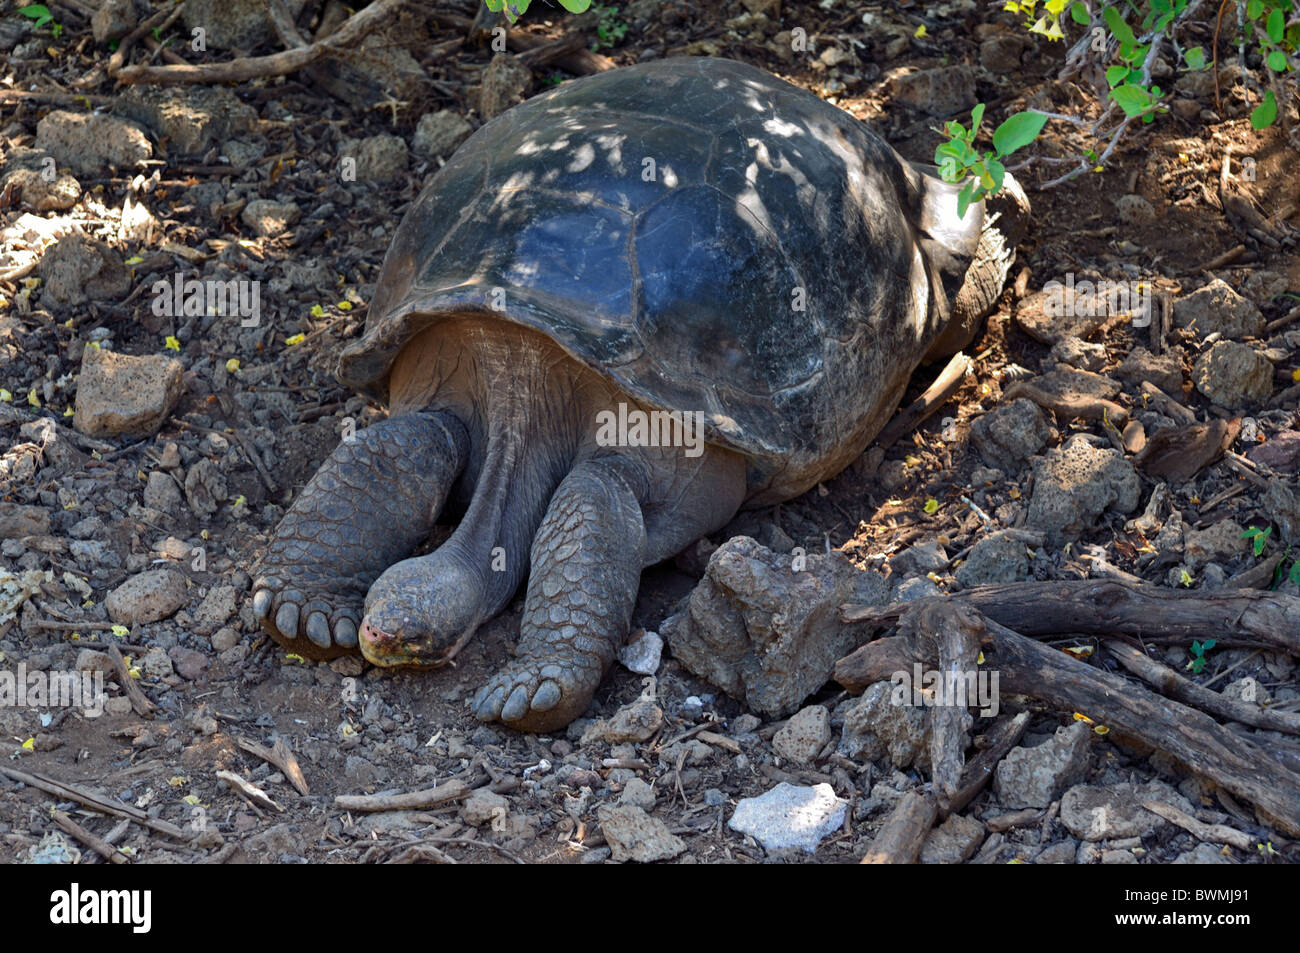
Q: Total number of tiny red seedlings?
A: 0